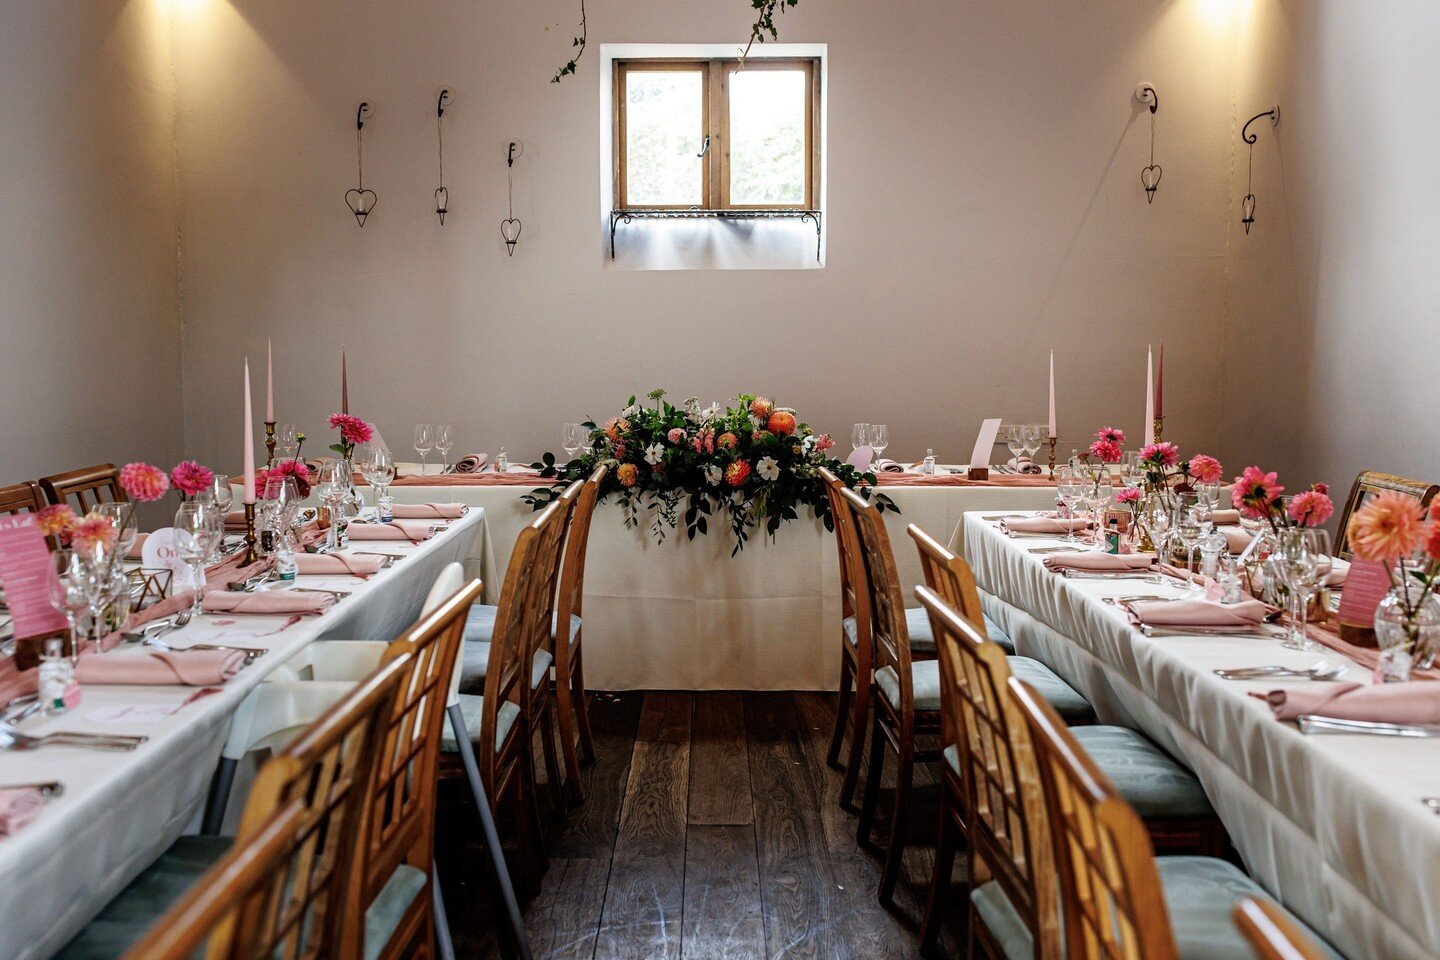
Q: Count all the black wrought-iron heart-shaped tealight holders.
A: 5